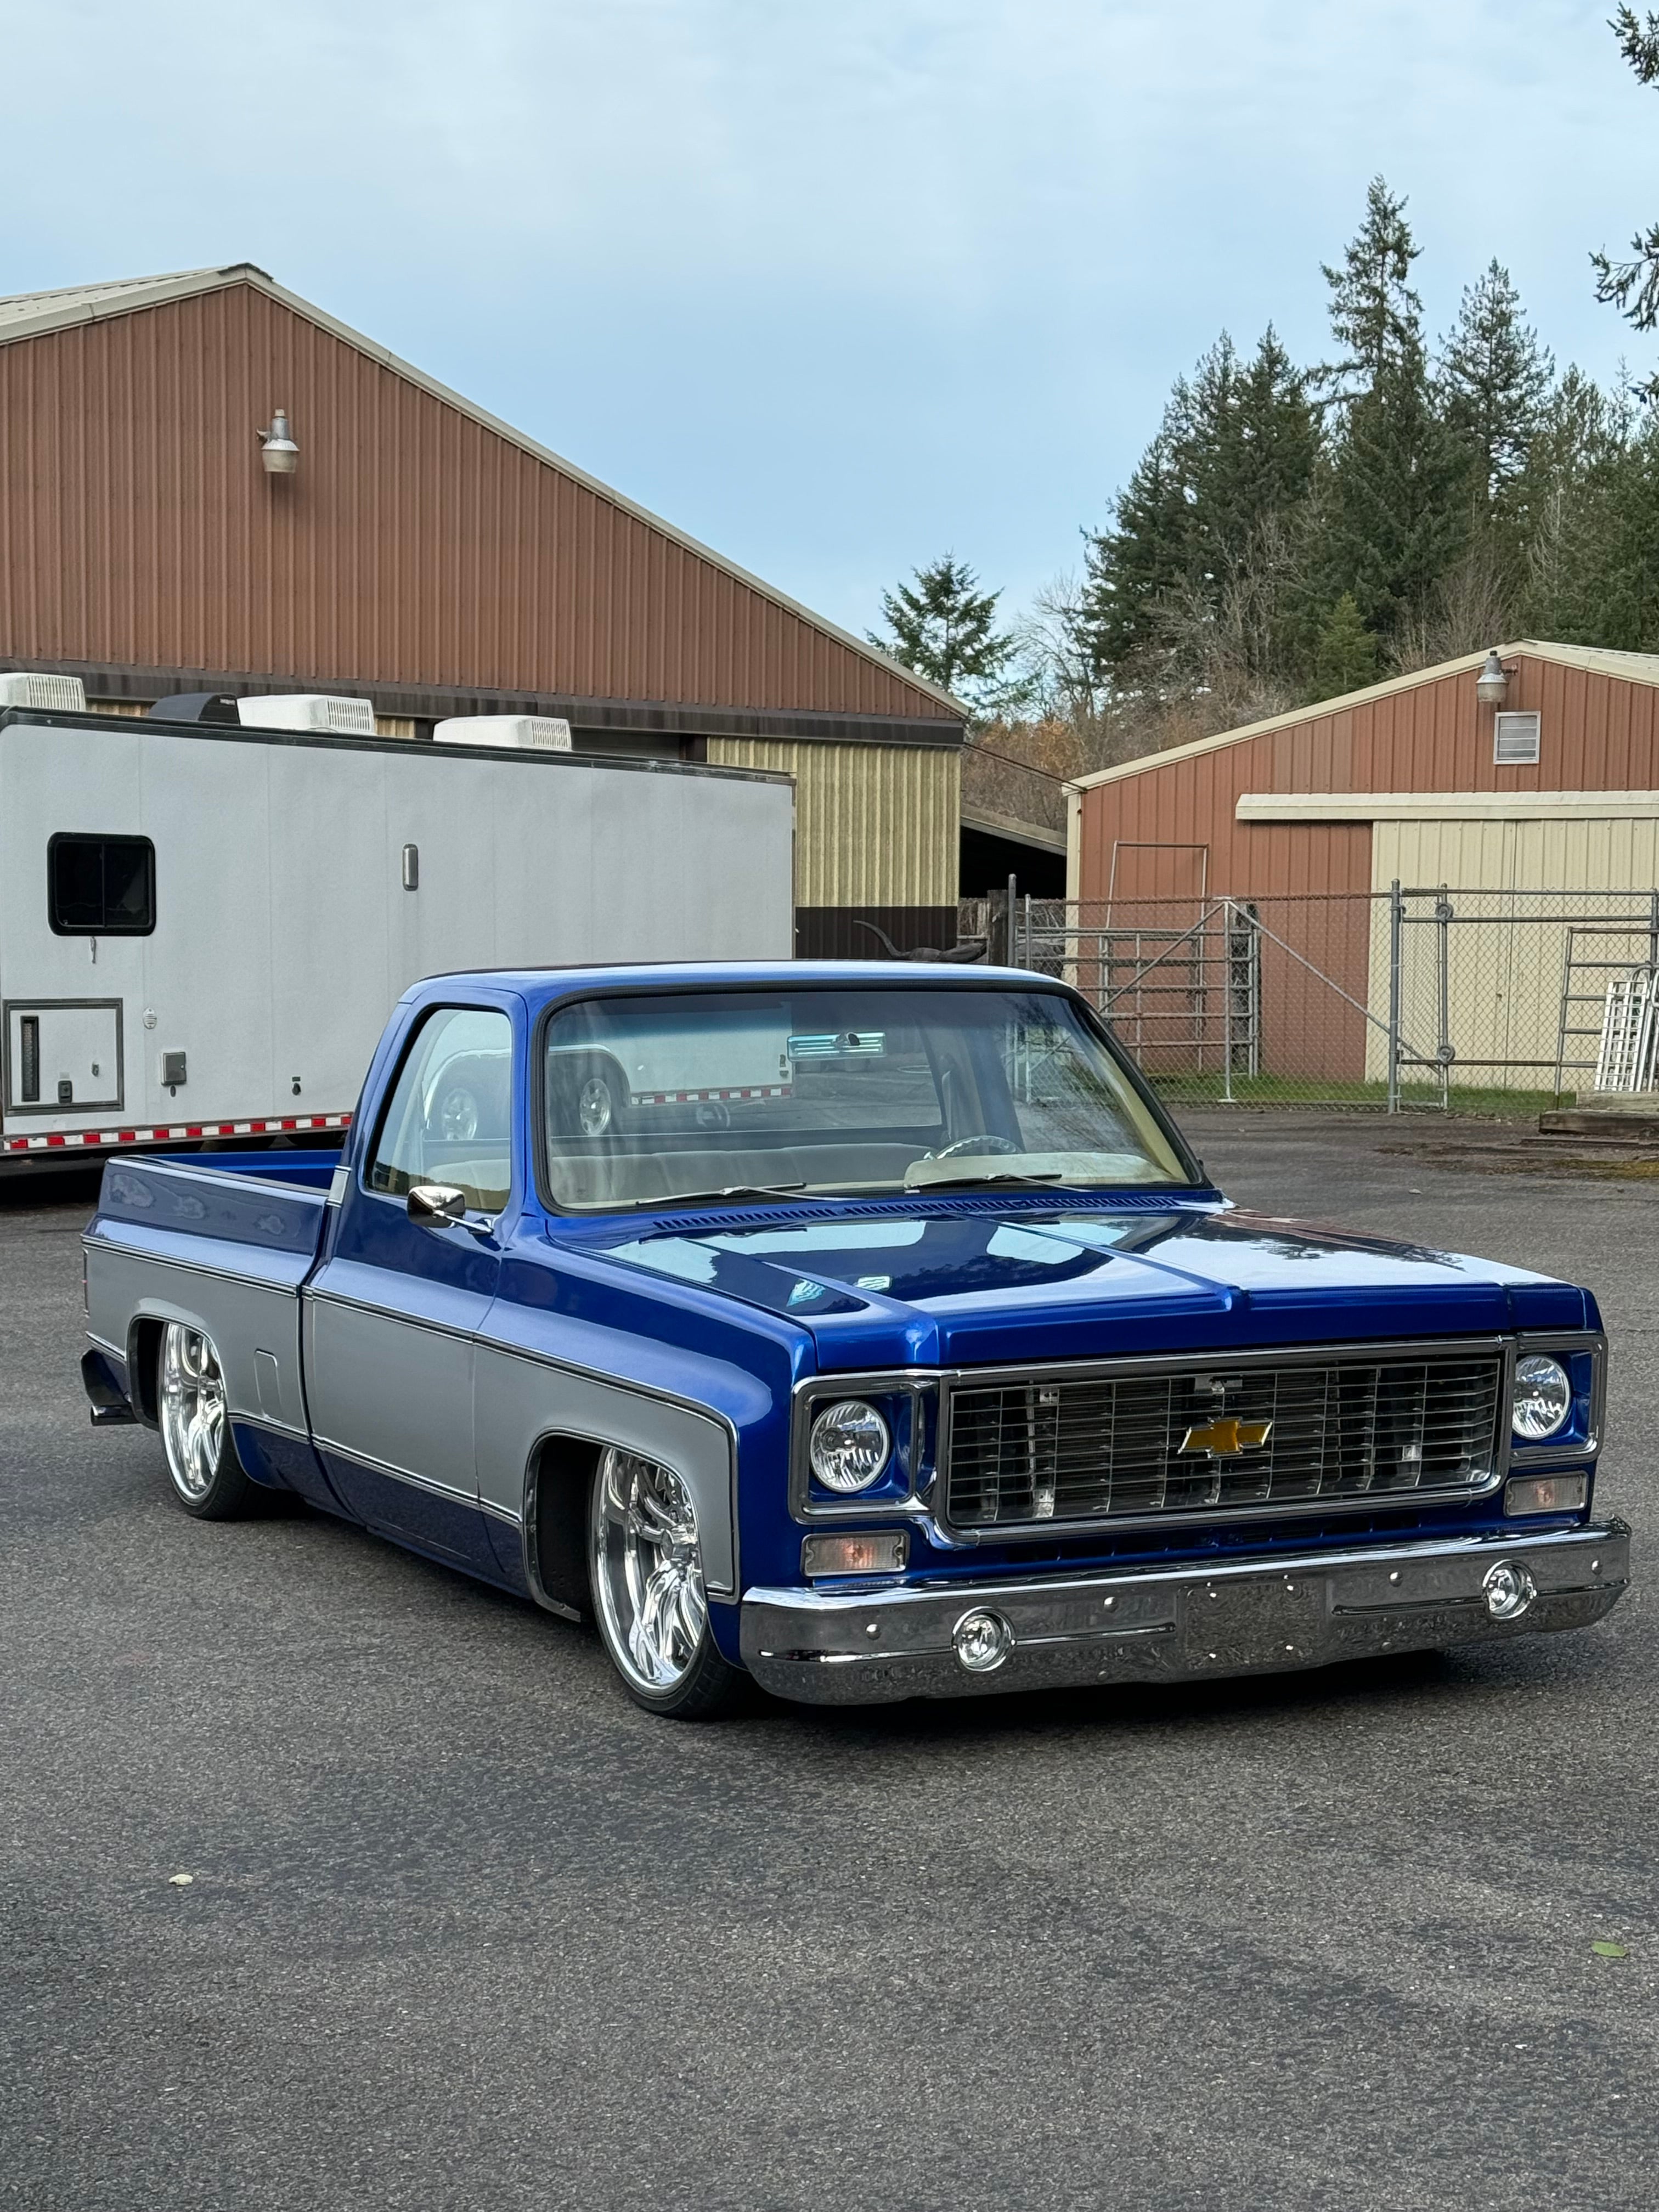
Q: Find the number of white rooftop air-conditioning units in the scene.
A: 3